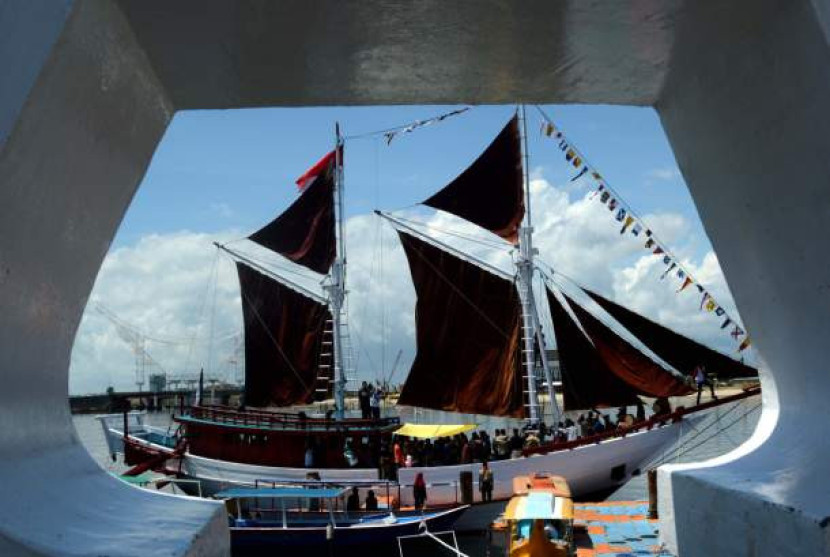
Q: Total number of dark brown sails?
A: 7